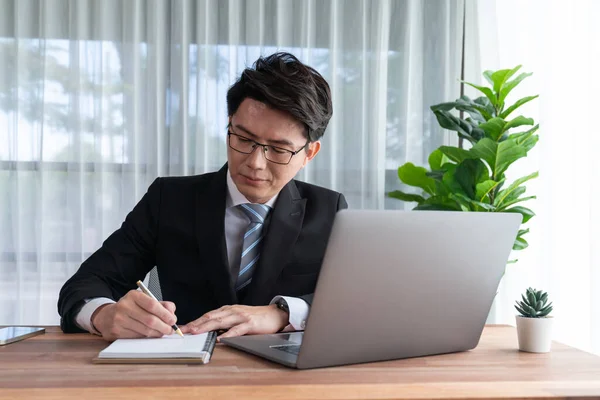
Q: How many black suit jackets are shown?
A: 1